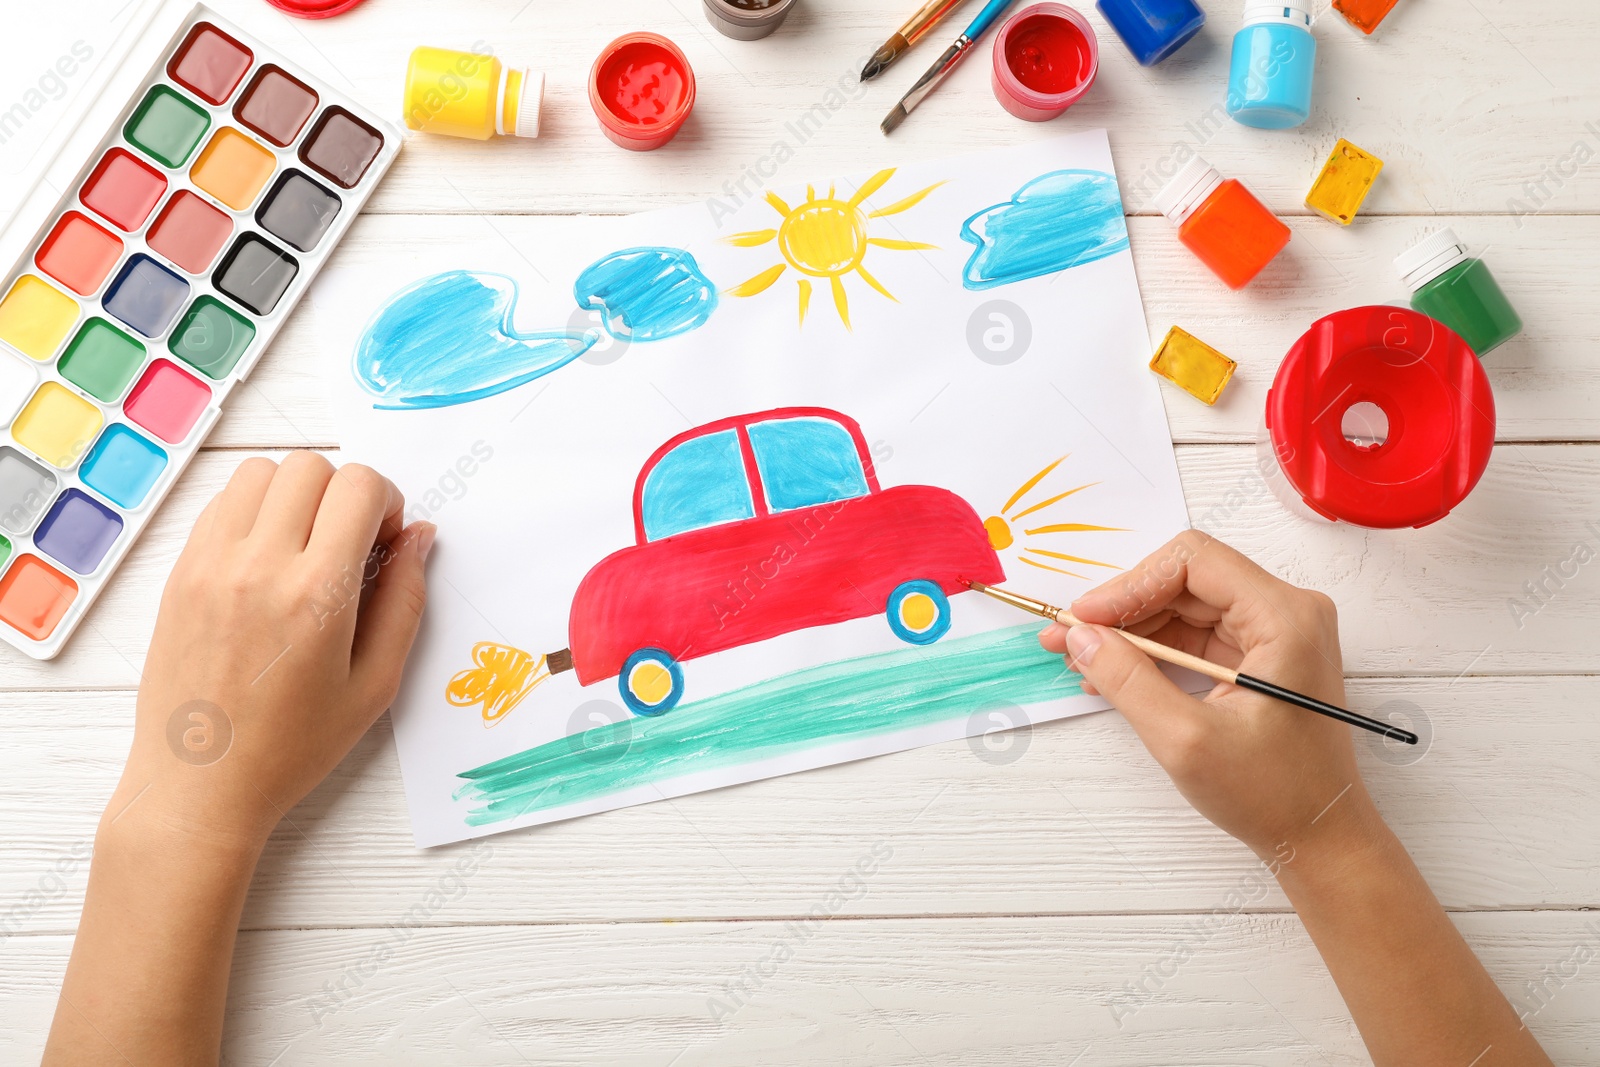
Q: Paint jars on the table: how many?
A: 8